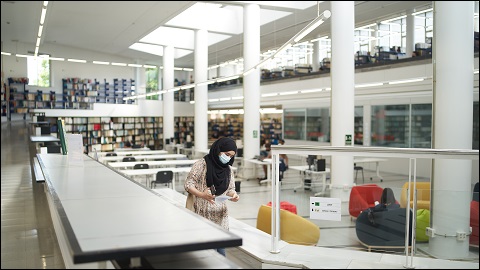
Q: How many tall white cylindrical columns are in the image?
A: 5